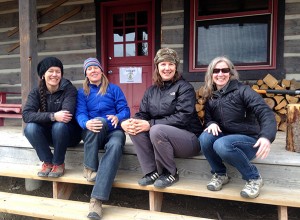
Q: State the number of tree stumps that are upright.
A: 1